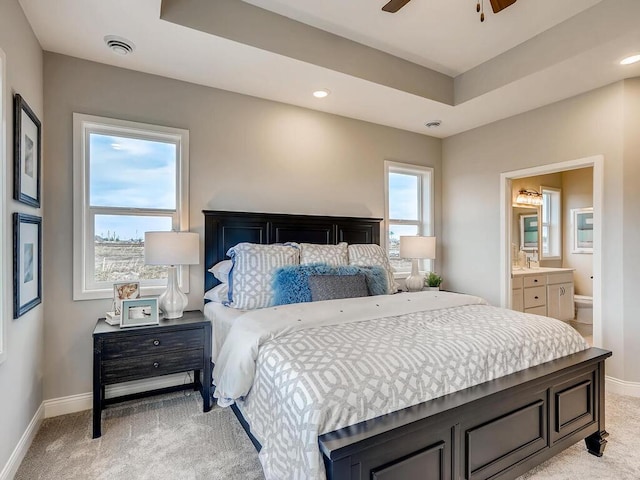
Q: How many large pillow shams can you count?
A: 3